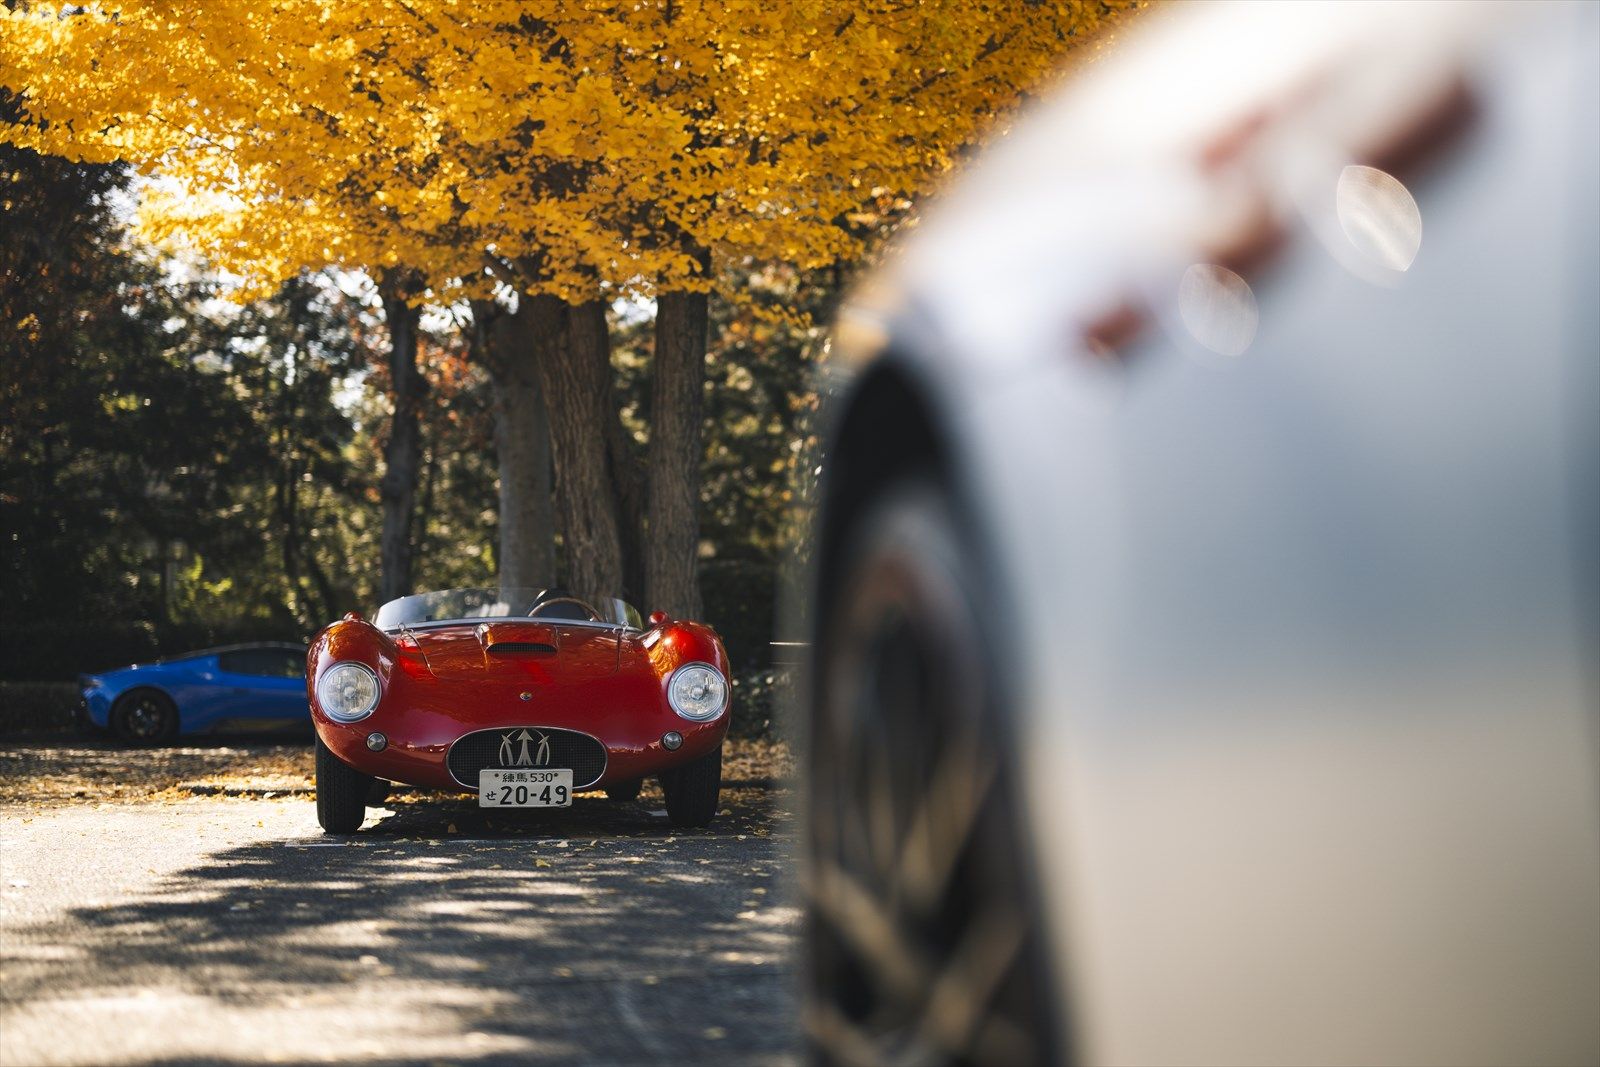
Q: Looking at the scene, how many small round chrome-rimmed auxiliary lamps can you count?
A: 2